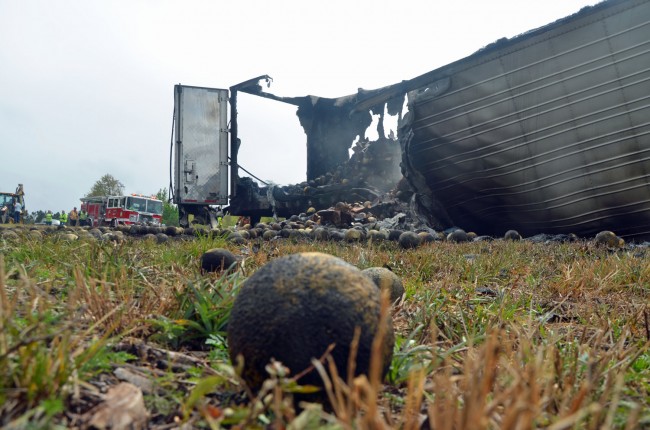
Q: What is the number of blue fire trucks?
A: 0